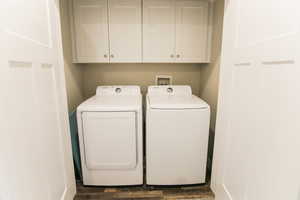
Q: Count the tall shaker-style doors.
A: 2